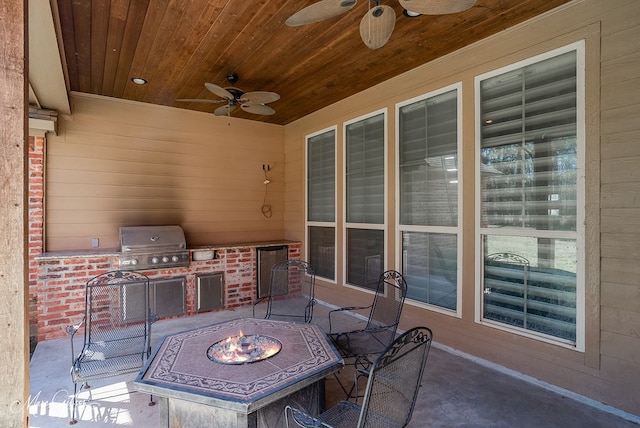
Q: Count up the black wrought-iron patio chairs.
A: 4